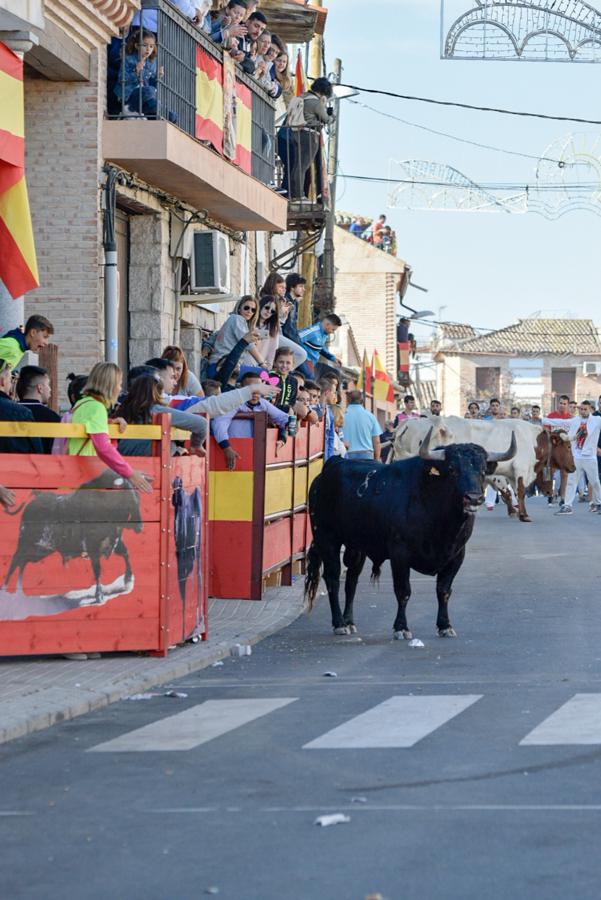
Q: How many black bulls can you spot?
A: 1